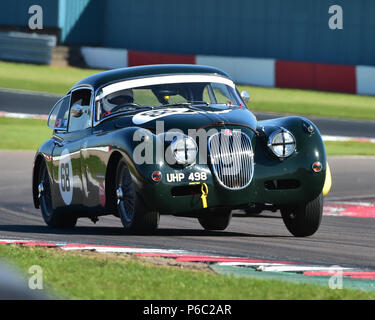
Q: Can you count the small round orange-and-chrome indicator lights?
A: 2